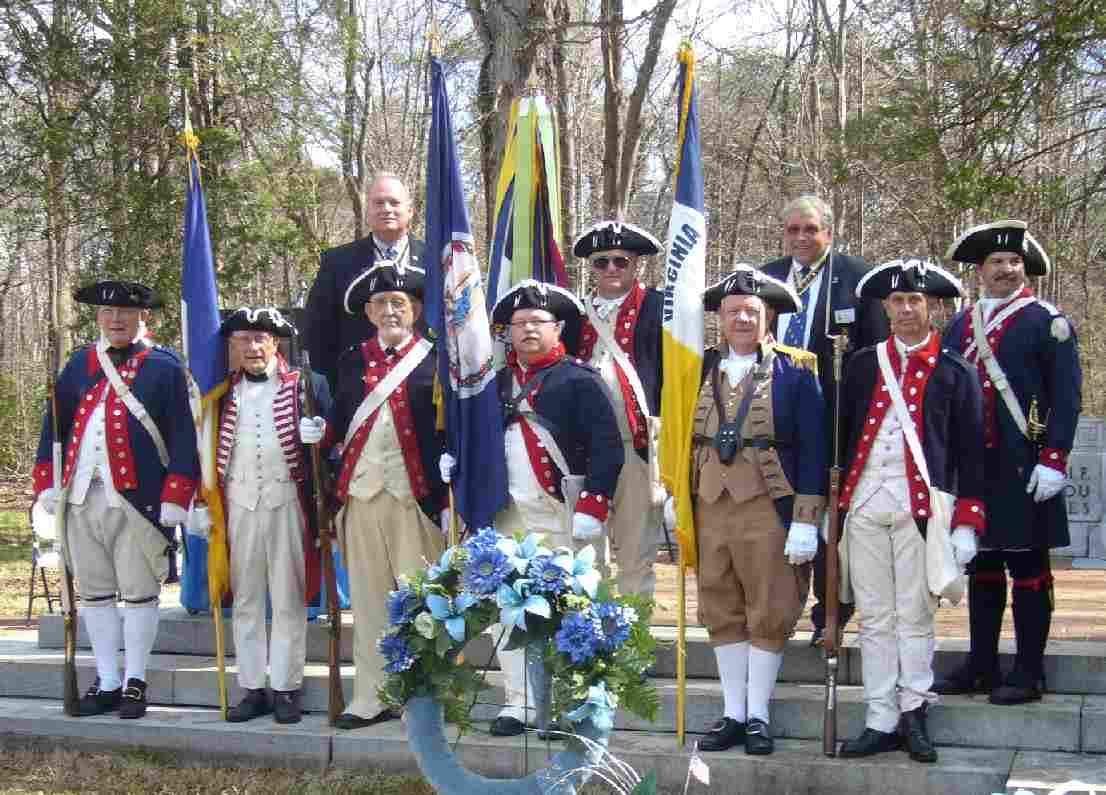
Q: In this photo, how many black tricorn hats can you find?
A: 8